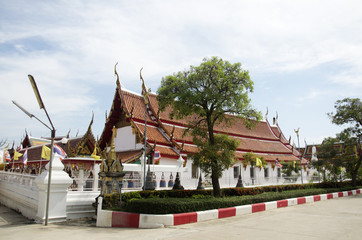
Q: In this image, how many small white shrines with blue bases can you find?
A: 4